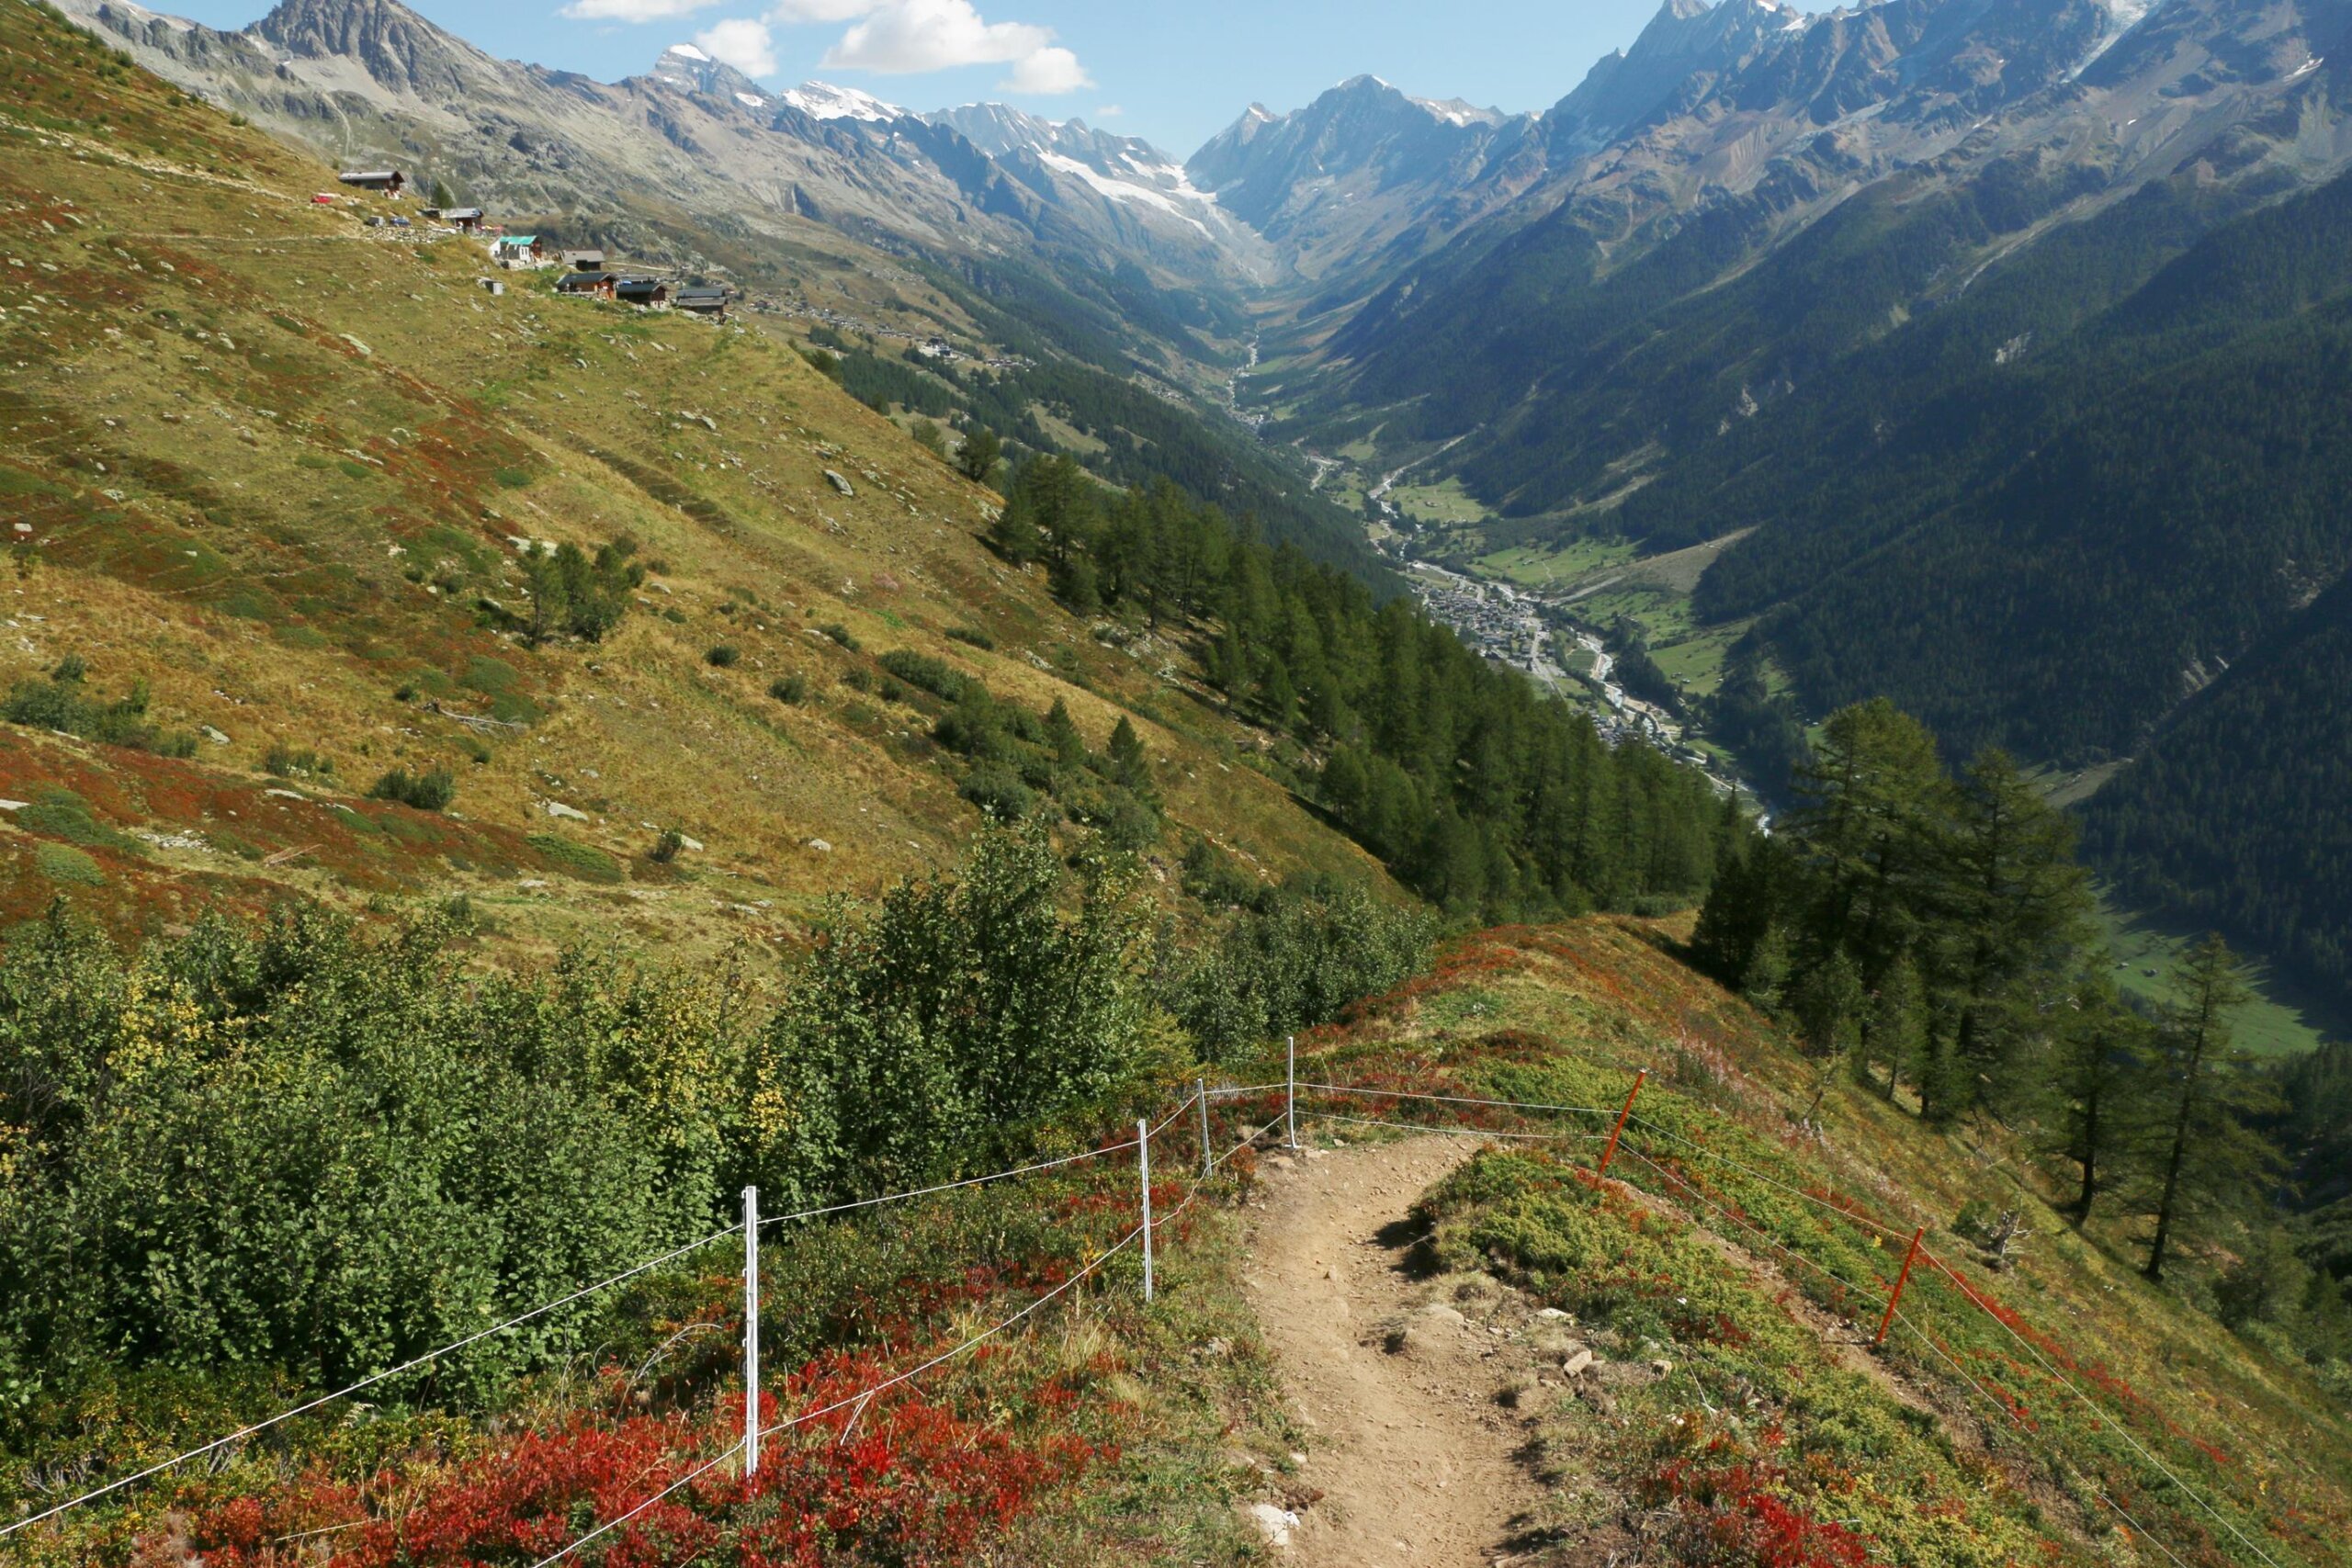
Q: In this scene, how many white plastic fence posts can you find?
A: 4